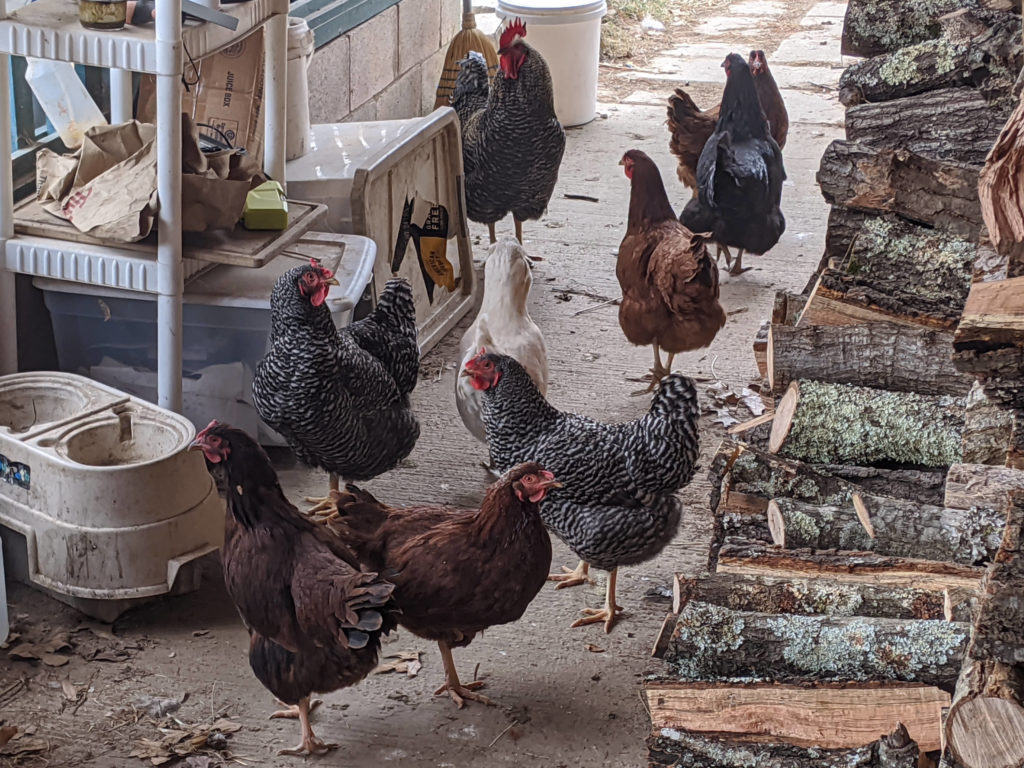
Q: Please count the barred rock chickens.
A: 3